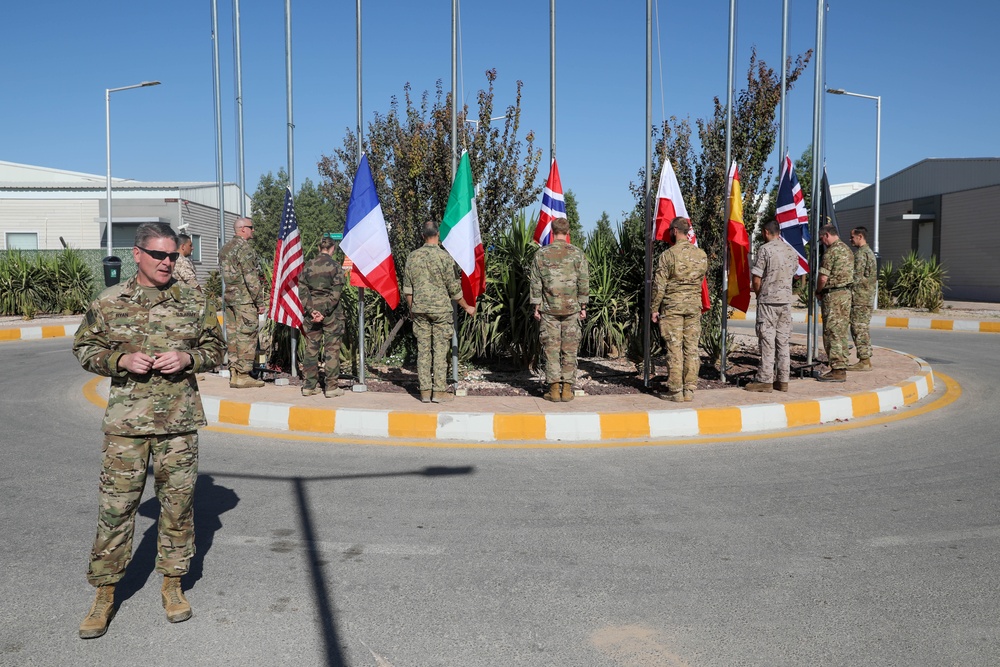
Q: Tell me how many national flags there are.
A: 7